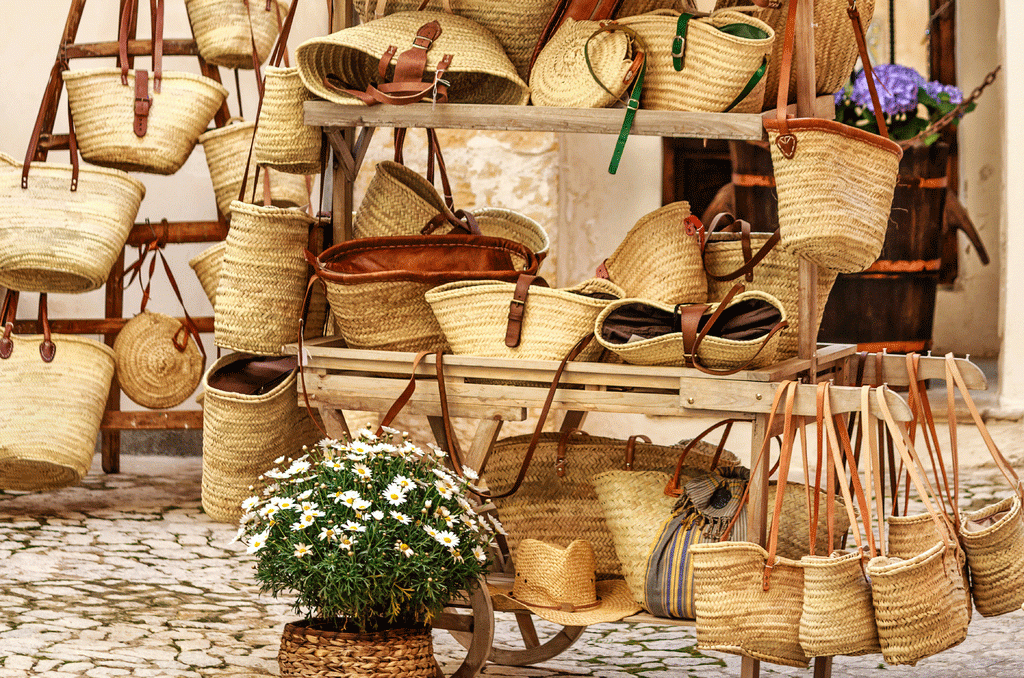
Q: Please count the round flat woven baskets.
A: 2